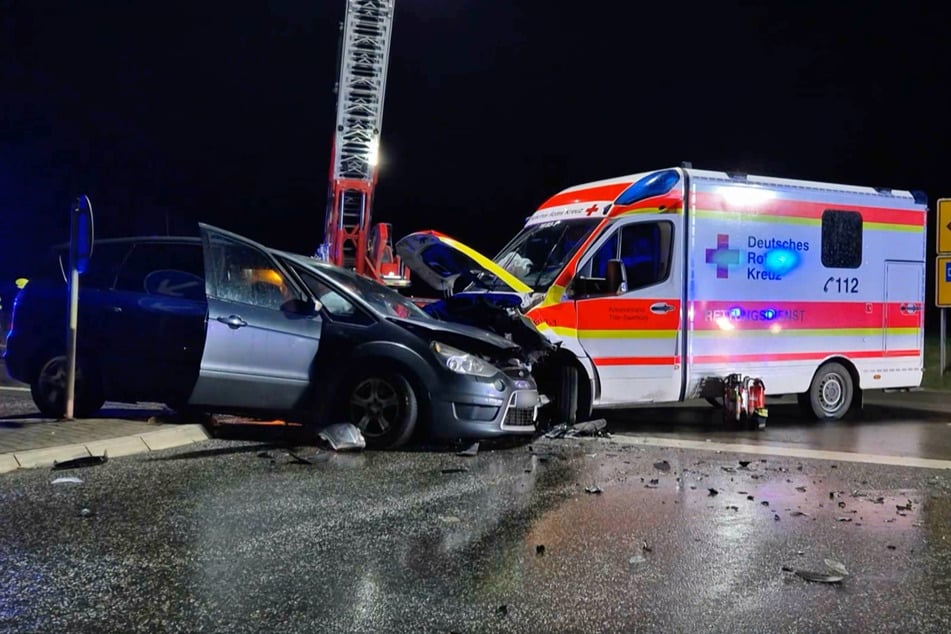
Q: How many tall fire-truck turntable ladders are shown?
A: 1